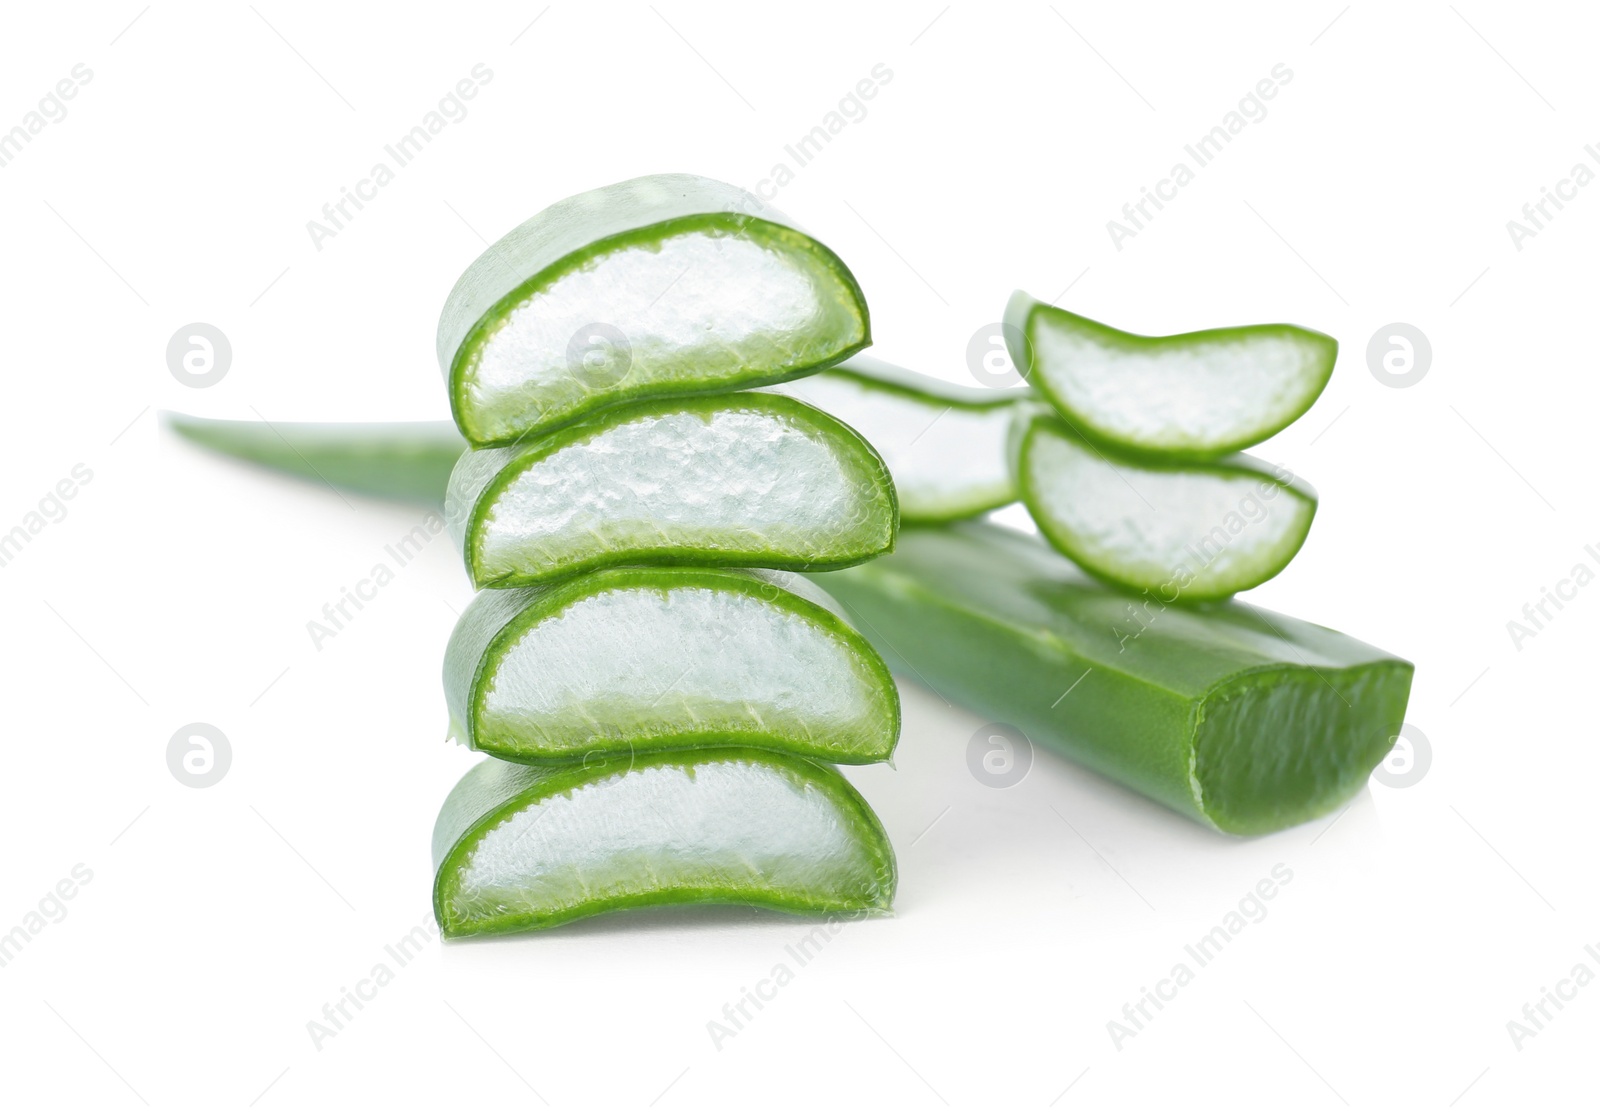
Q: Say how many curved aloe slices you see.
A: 7